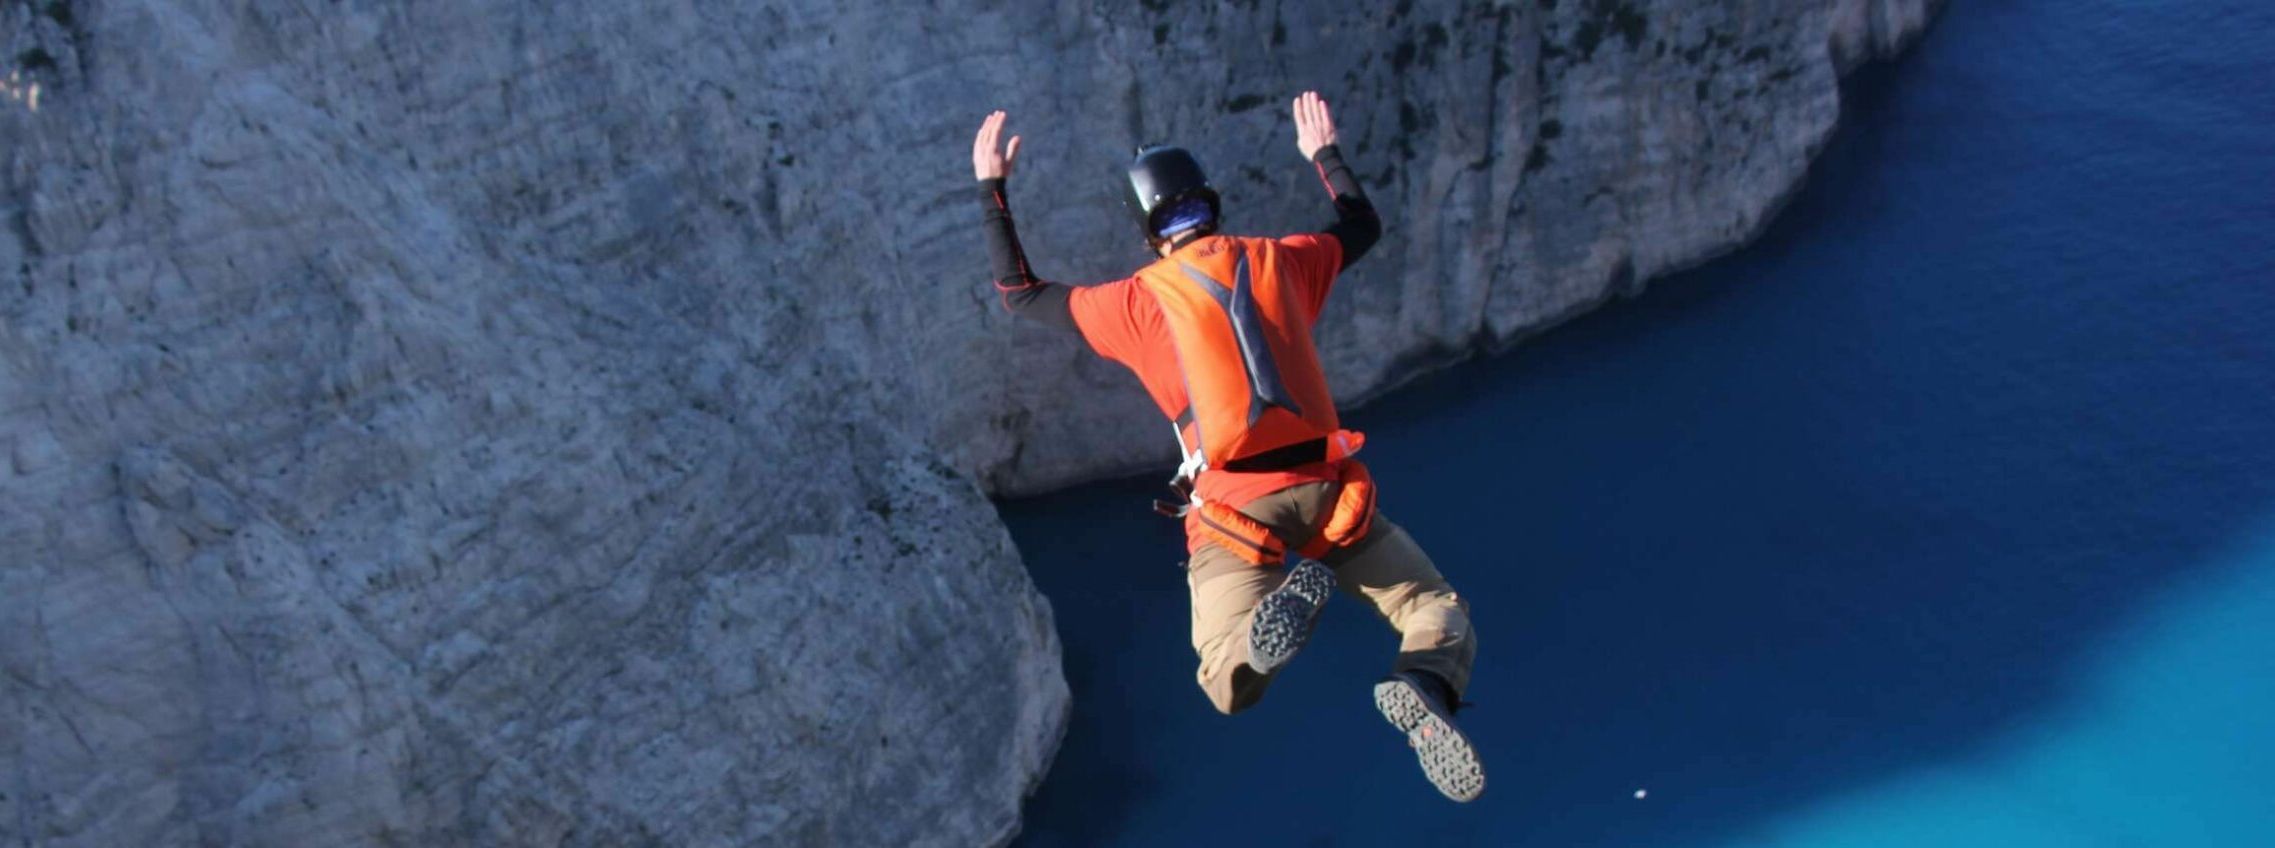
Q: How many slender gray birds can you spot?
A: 0